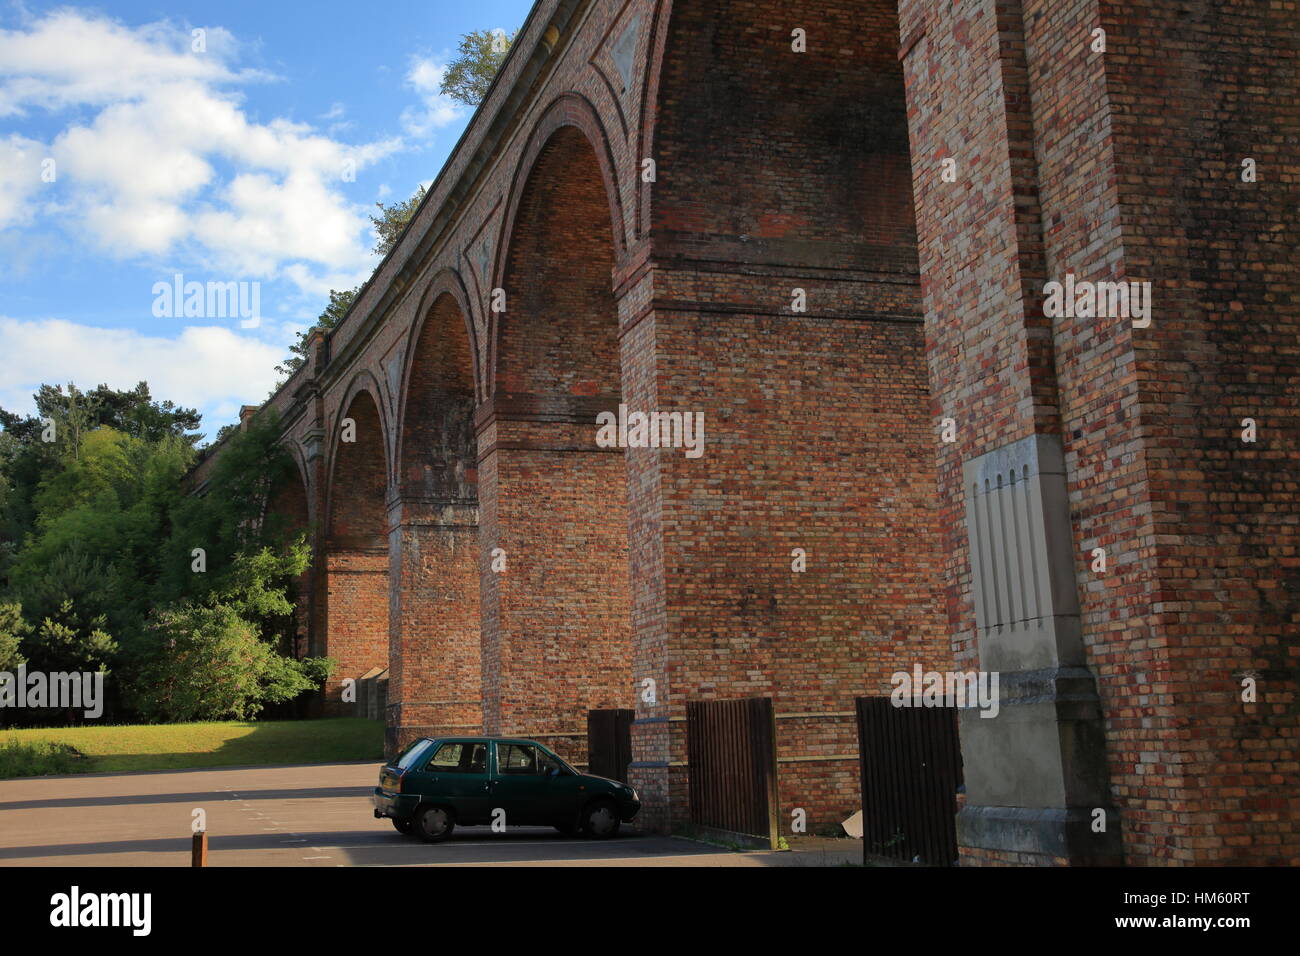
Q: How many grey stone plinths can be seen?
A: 1